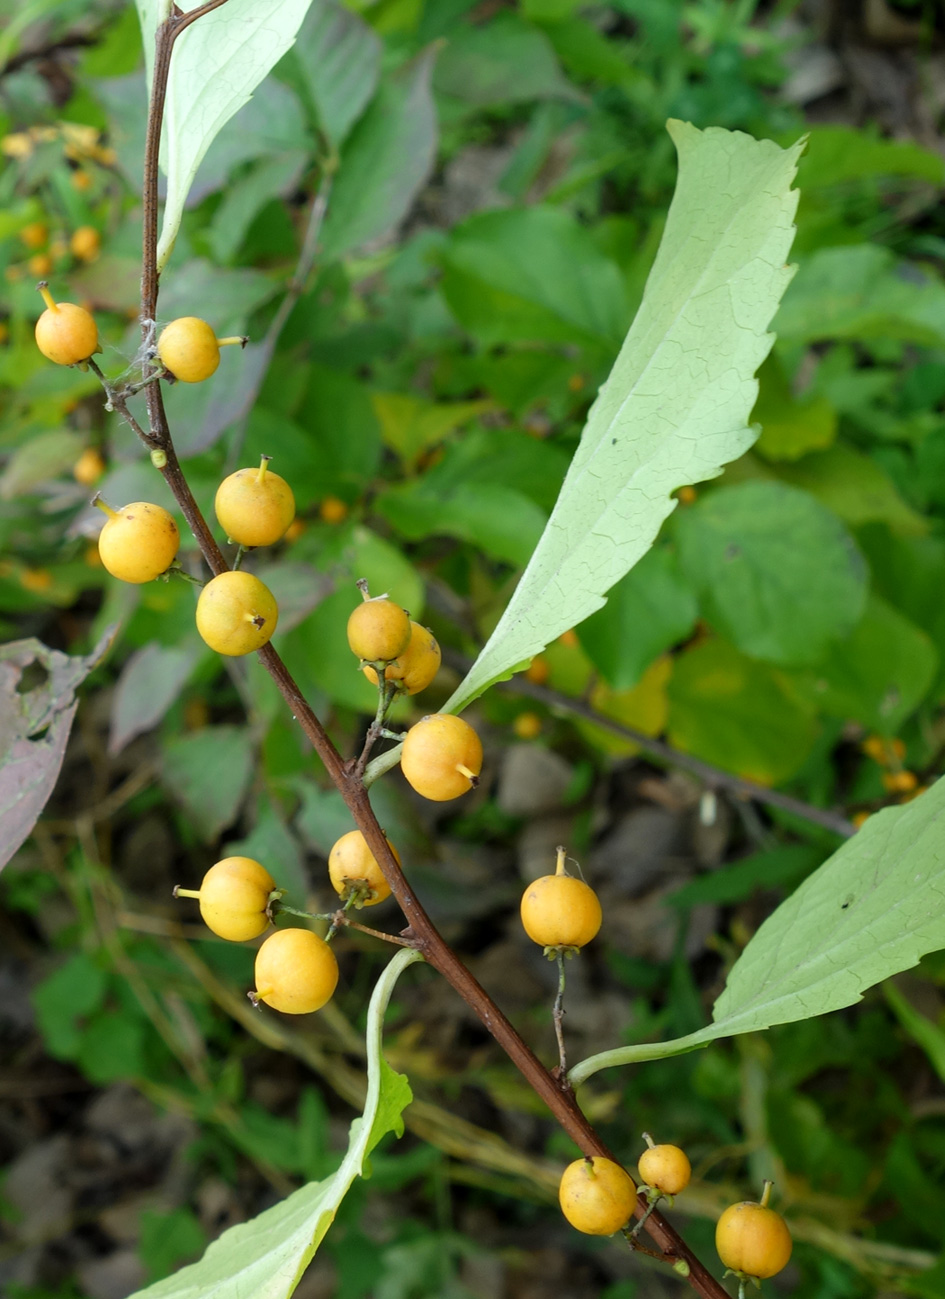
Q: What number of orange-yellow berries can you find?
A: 15